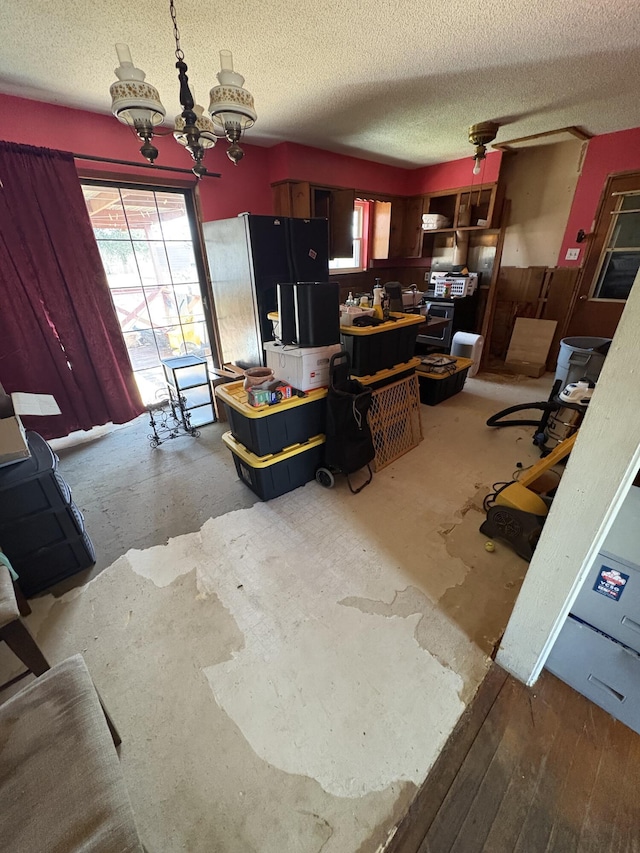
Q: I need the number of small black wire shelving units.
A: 1